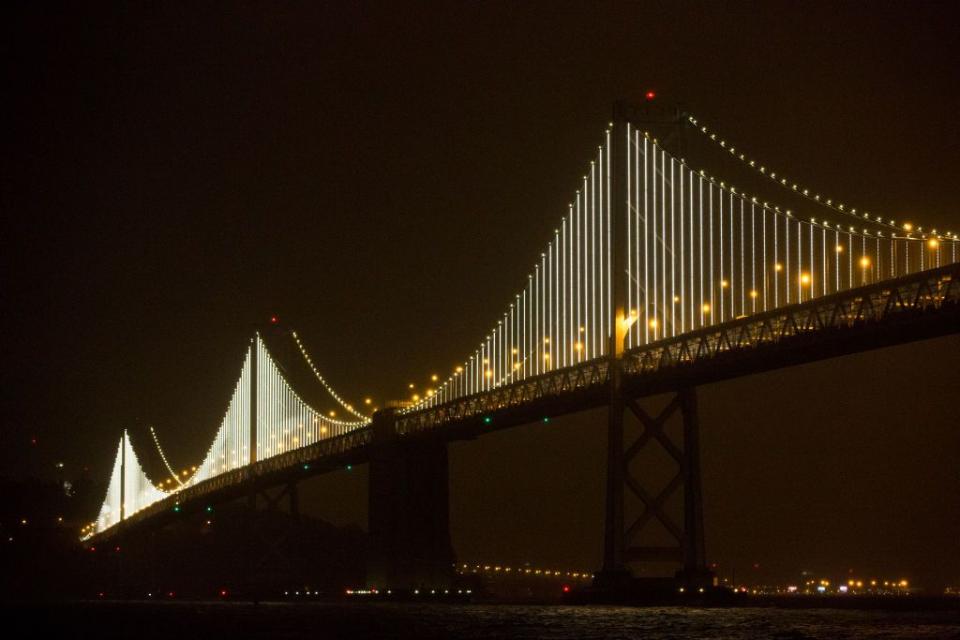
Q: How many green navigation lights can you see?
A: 6